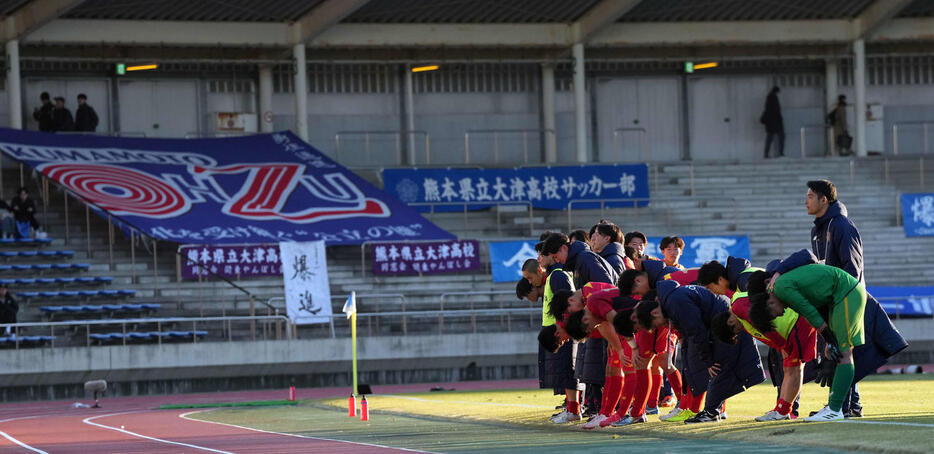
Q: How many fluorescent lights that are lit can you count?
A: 3